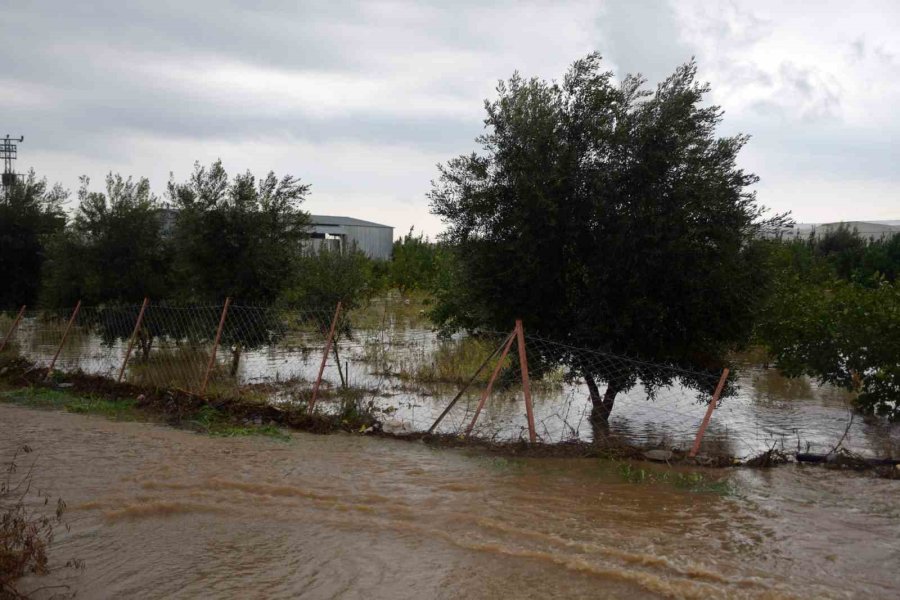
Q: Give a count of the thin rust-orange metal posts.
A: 8